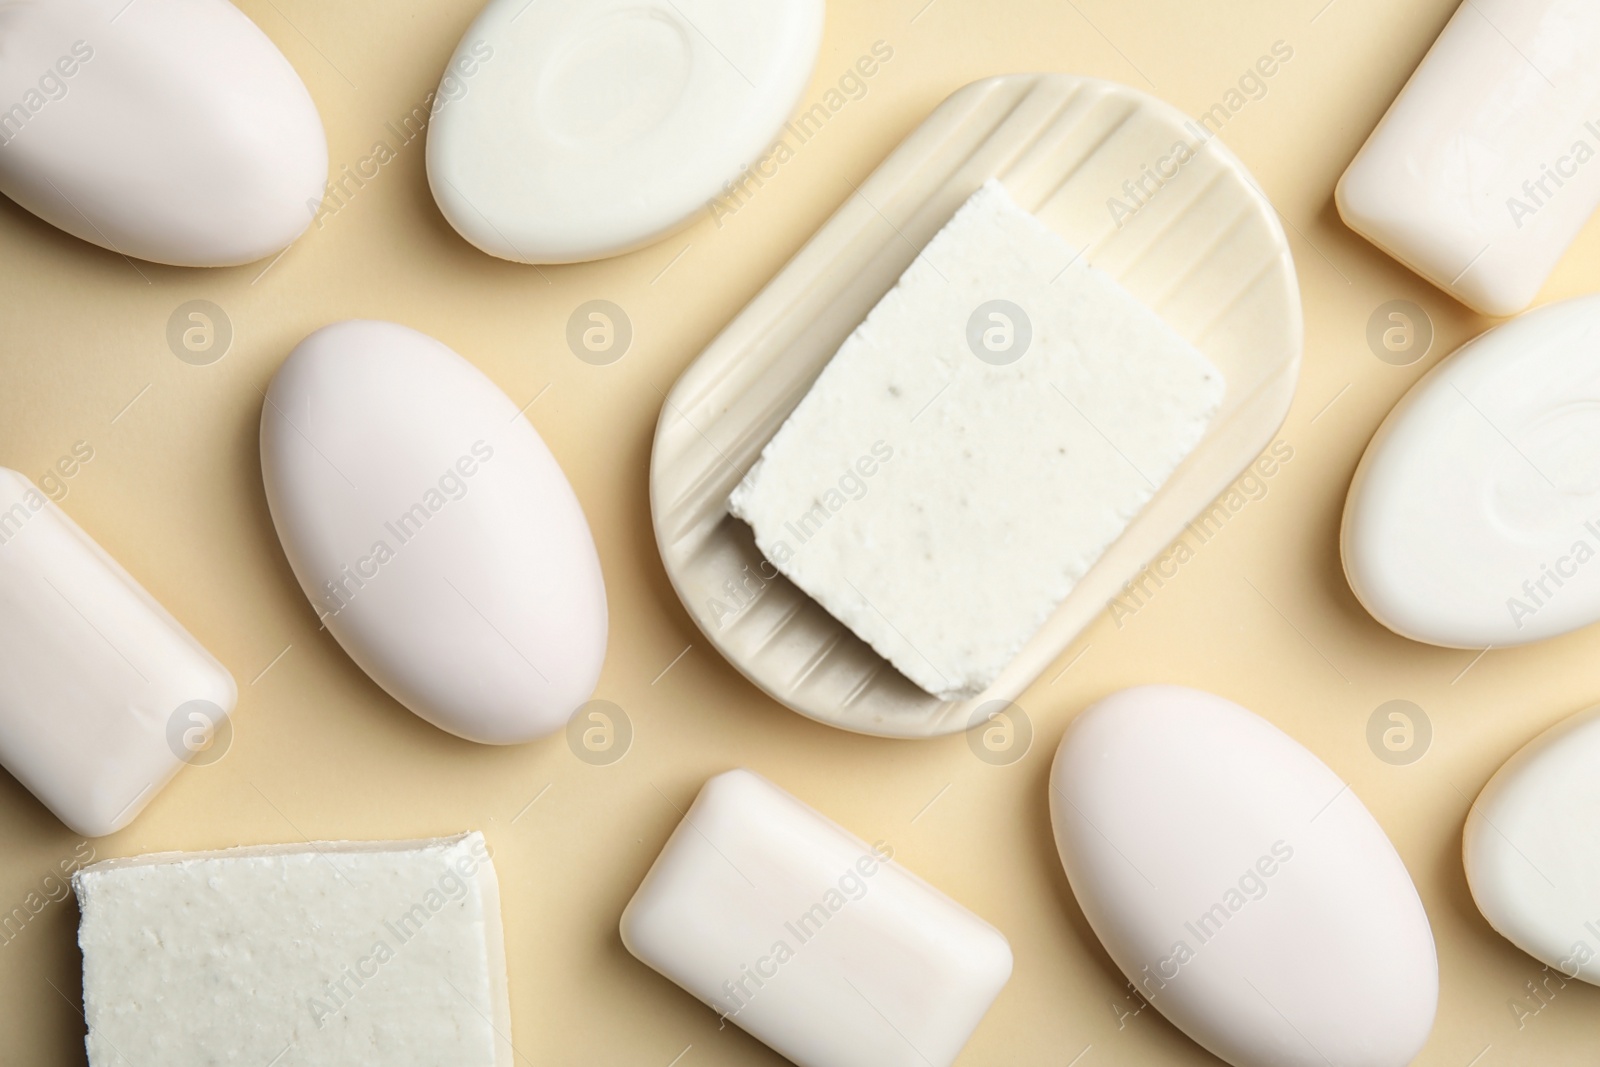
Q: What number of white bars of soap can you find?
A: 11